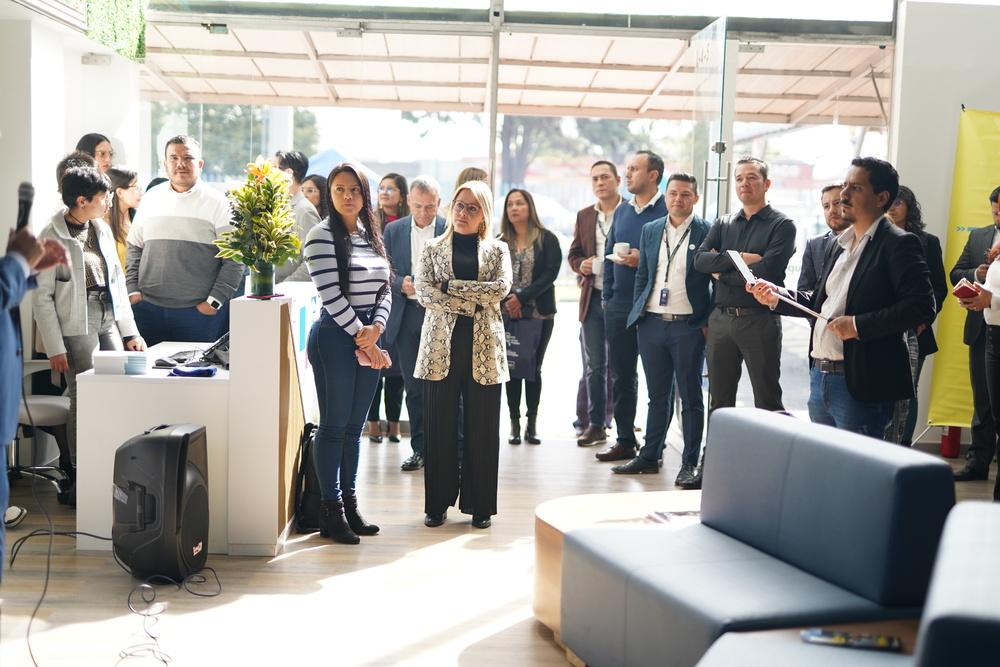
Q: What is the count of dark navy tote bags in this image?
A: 1